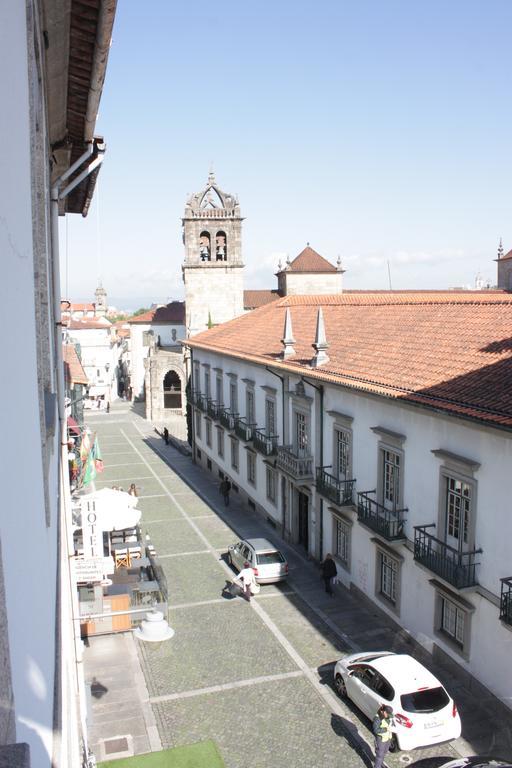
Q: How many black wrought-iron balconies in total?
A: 10